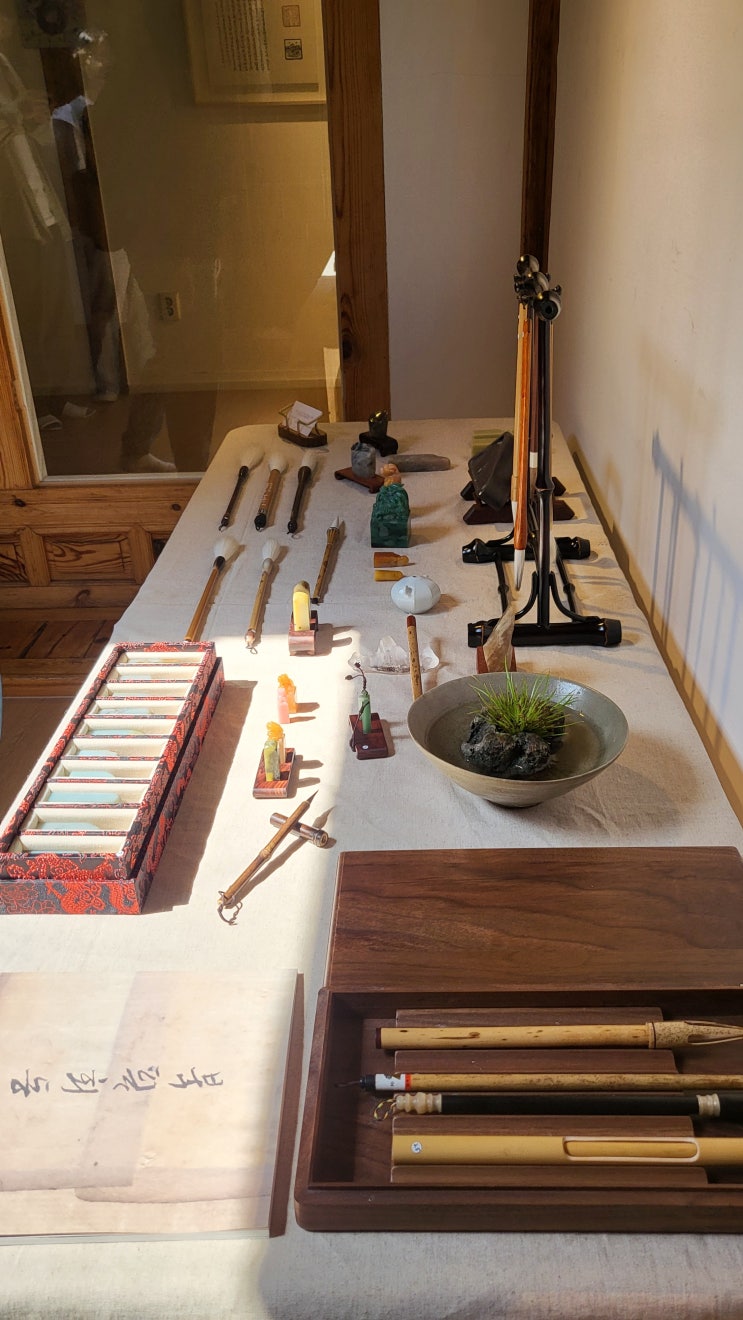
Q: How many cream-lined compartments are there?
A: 10